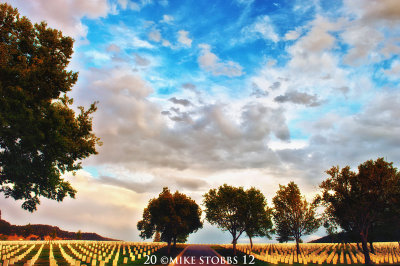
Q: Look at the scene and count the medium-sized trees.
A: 4